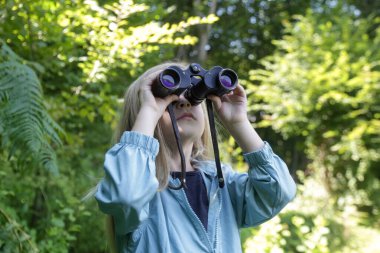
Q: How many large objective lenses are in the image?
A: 2